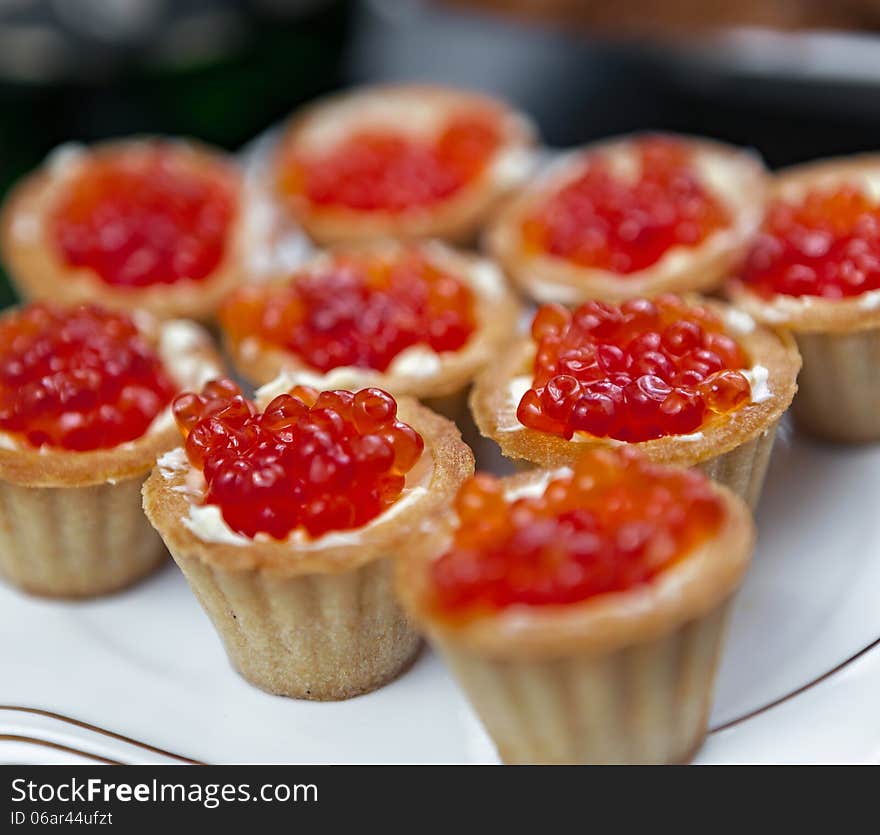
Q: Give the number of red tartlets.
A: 9